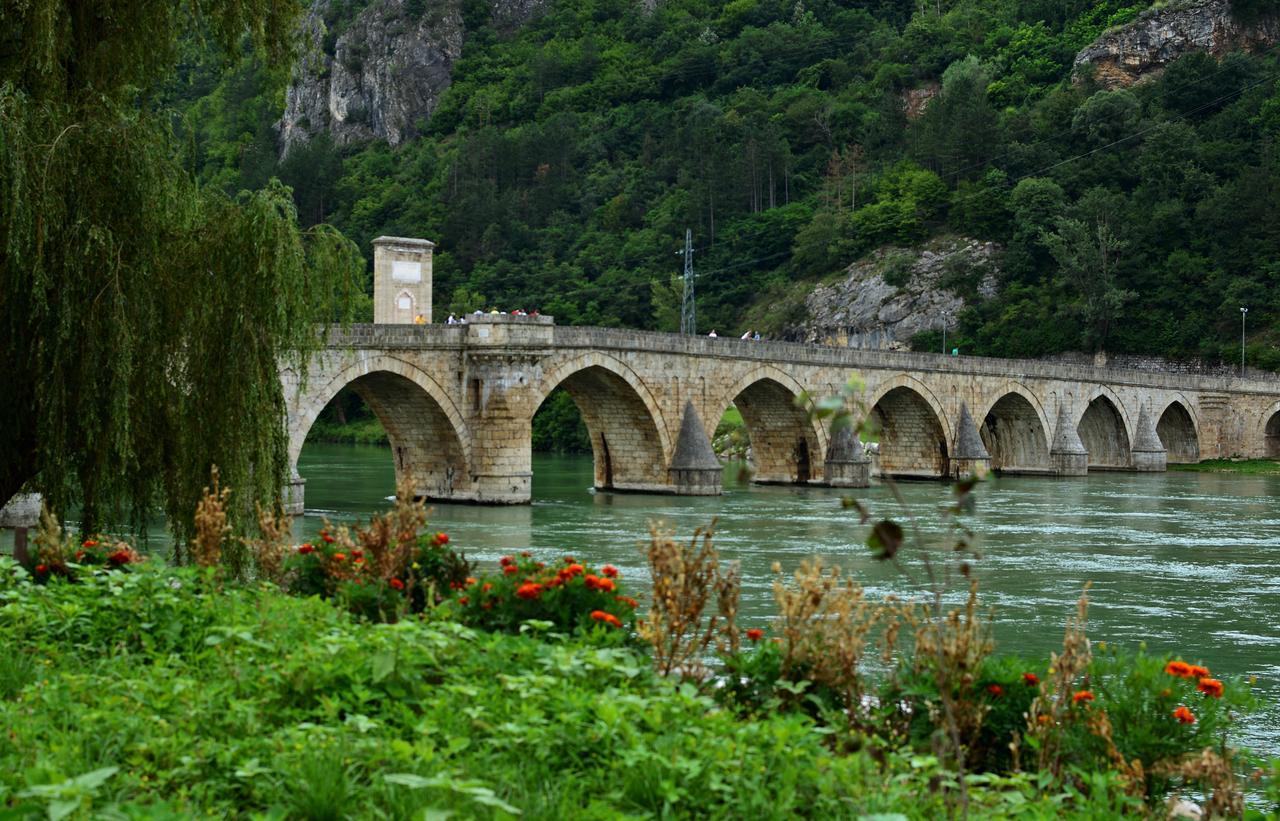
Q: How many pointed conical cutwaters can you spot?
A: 5